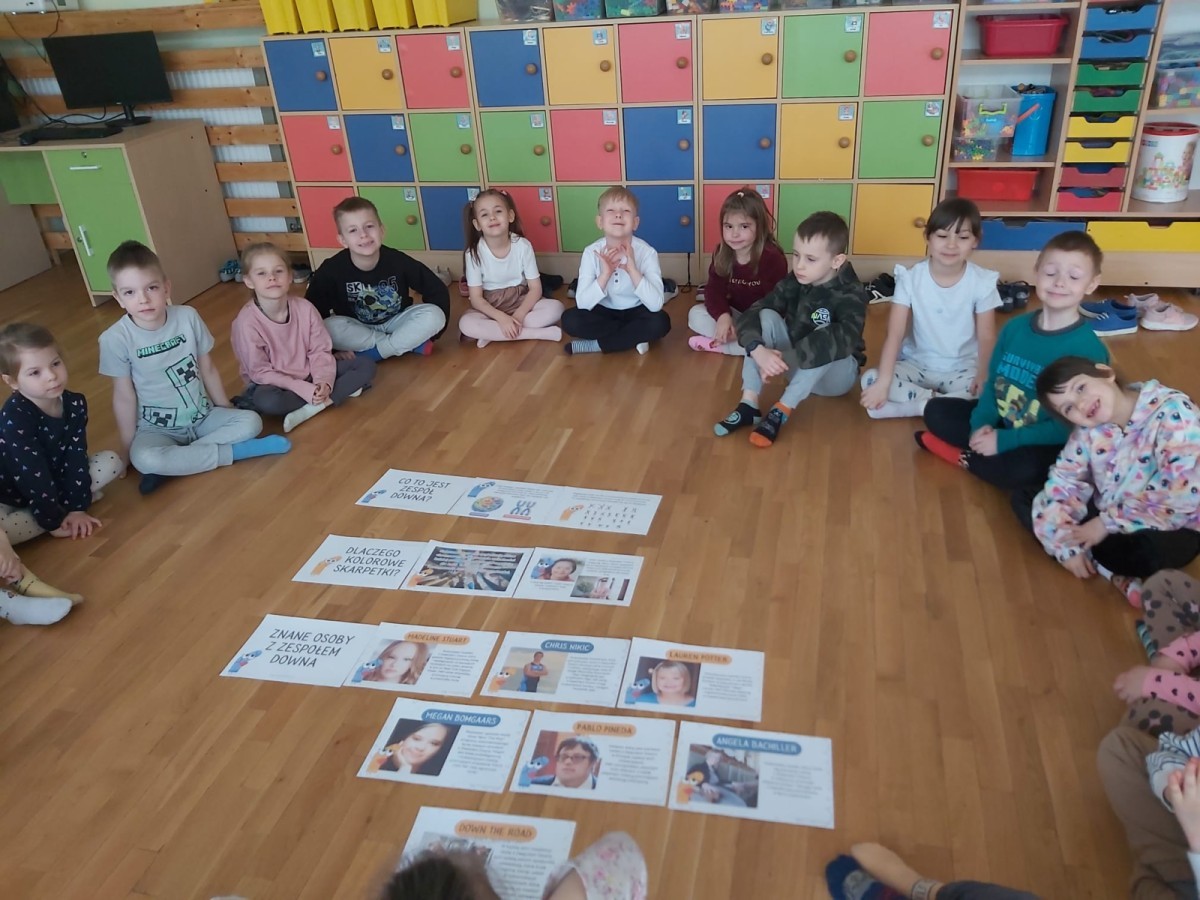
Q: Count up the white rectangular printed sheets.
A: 14